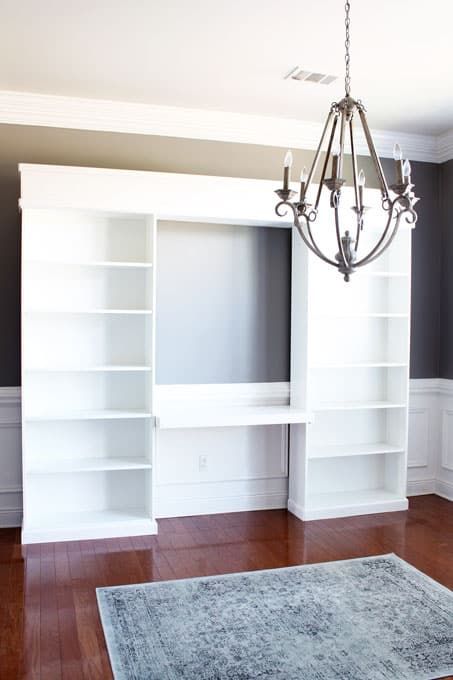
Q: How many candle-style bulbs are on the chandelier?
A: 6